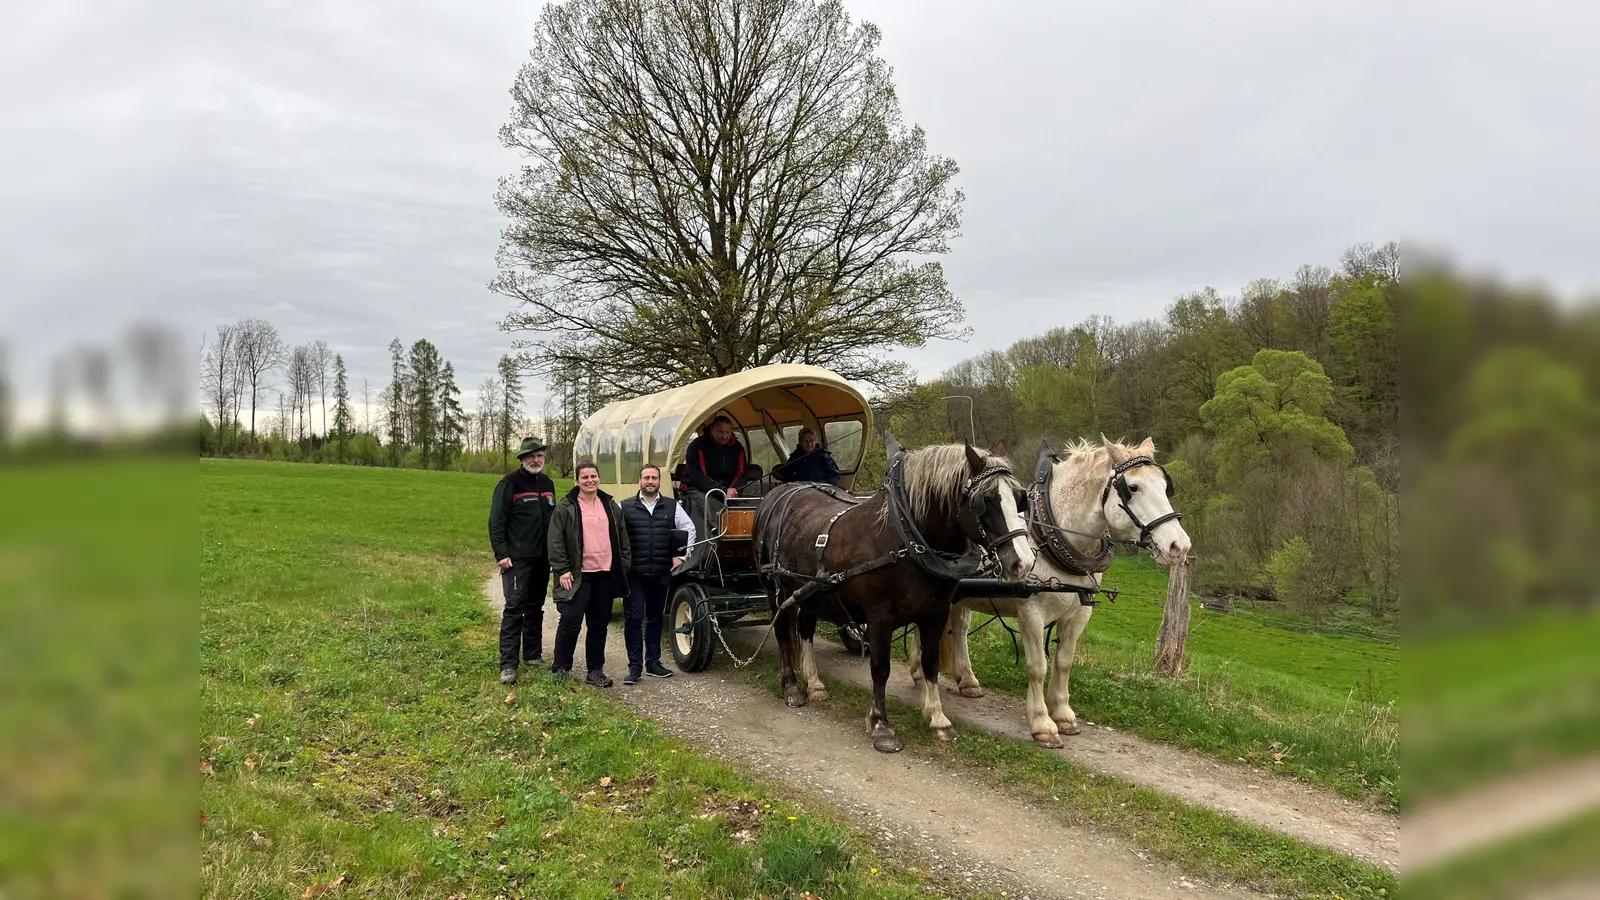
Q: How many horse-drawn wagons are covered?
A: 1